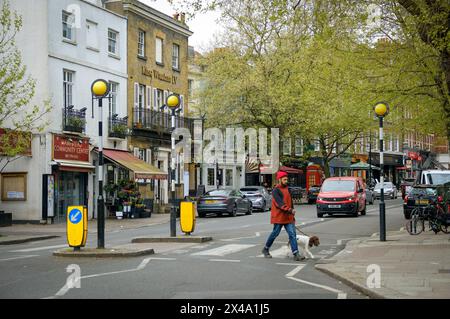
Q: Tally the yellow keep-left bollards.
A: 2